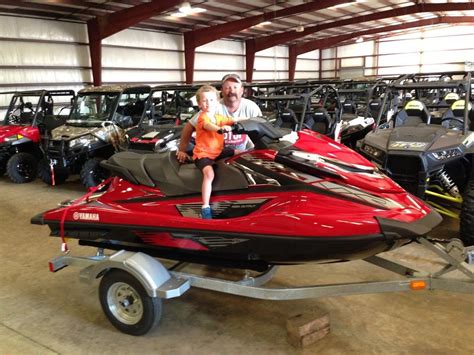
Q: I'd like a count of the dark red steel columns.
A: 4